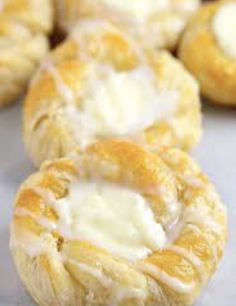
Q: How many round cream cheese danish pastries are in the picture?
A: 5